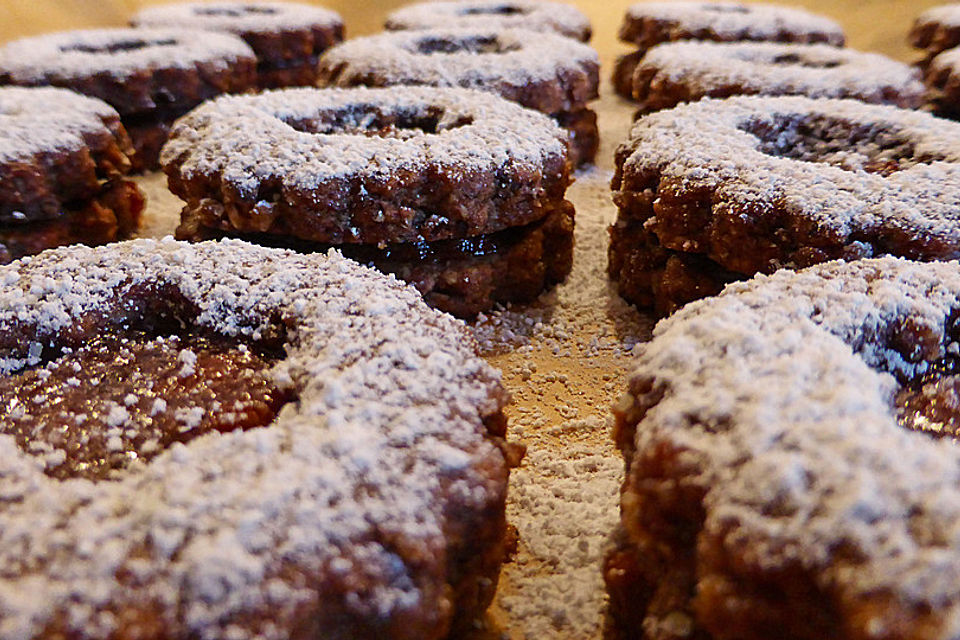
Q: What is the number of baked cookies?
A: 13